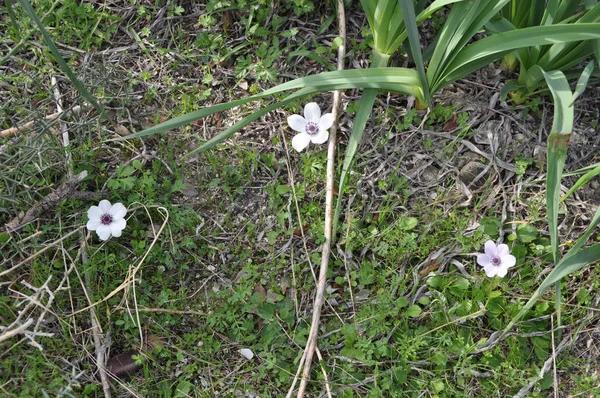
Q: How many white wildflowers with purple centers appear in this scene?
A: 3